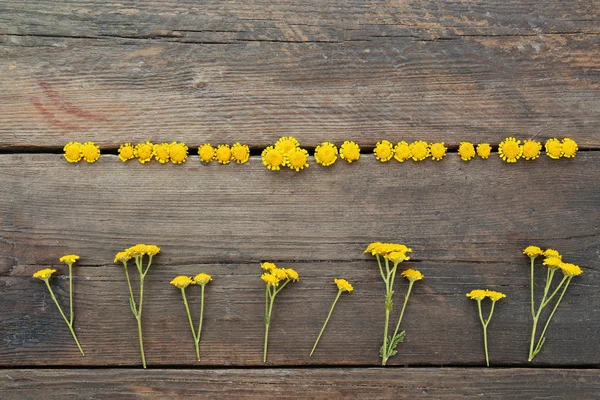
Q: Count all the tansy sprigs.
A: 8